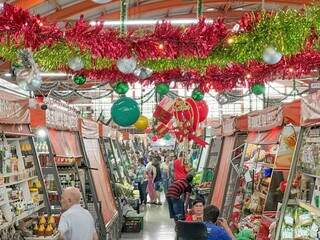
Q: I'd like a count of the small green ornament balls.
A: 5